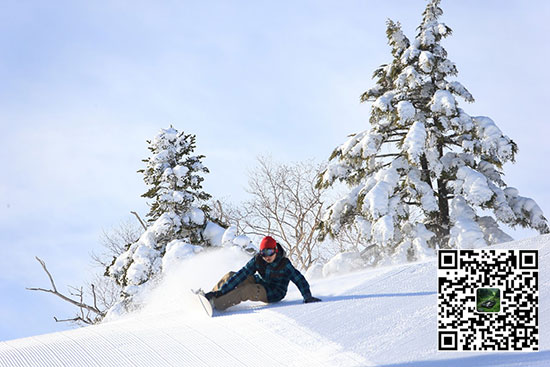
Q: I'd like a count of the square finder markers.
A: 3